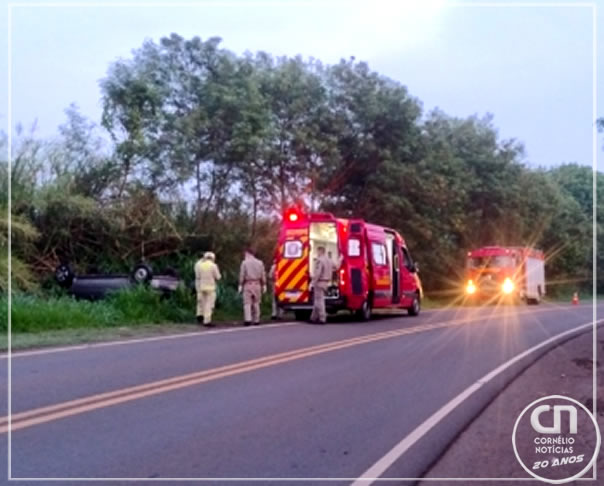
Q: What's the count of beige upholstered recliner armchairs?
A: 0